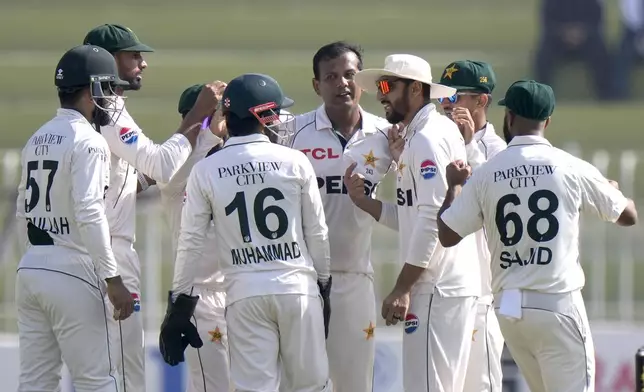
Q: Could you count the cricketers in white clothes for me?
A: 8